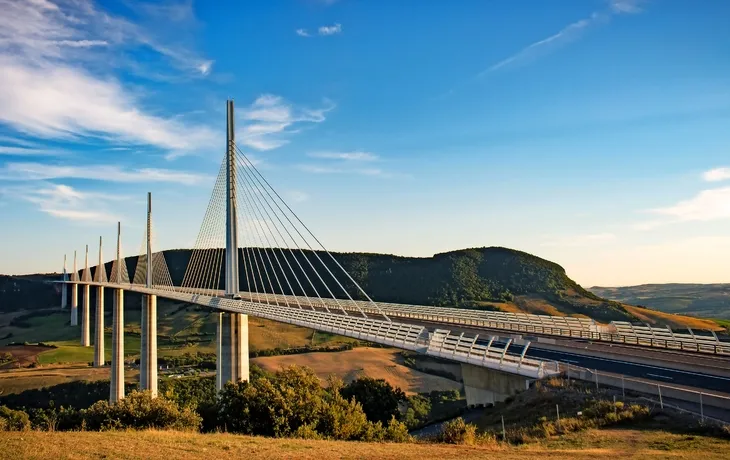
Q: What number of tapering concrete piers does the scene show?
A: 7